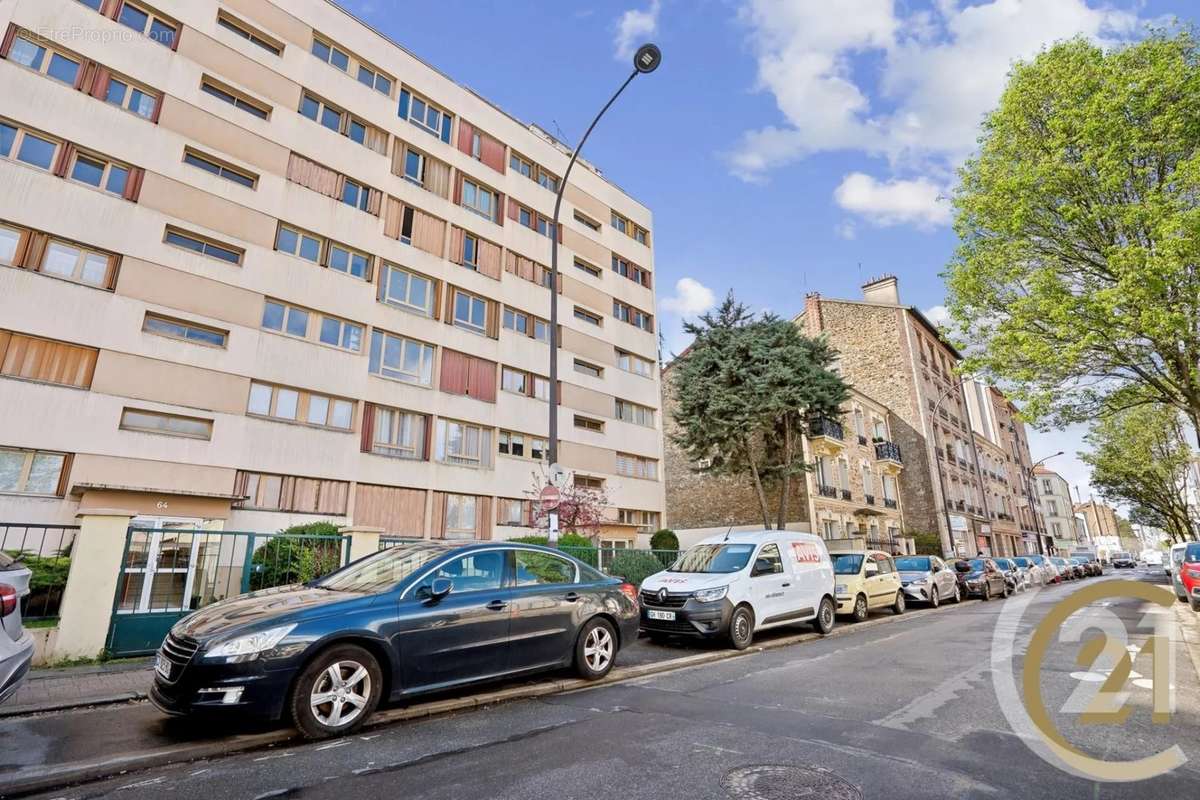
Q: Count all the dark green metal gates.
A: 1